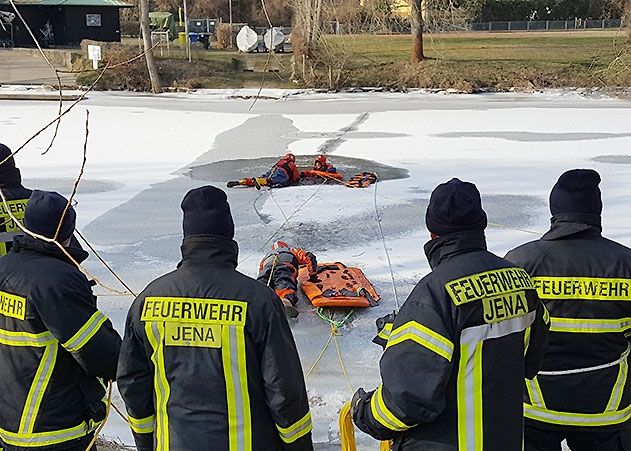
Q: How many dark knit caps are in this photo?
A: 5